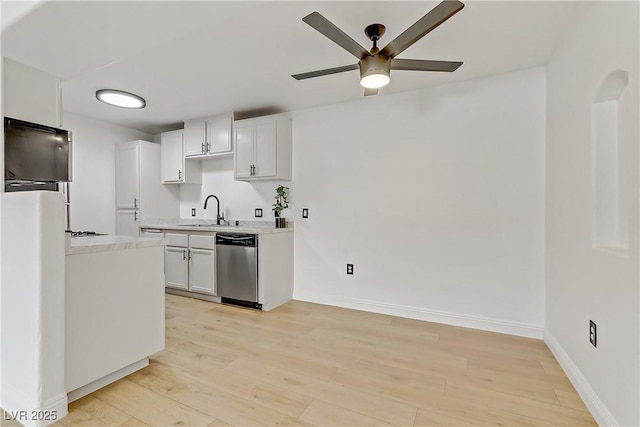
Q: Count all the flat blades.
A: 5